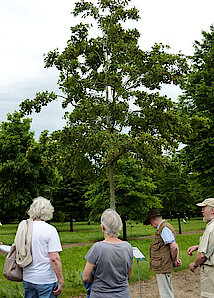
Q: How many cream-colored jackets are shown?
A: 1